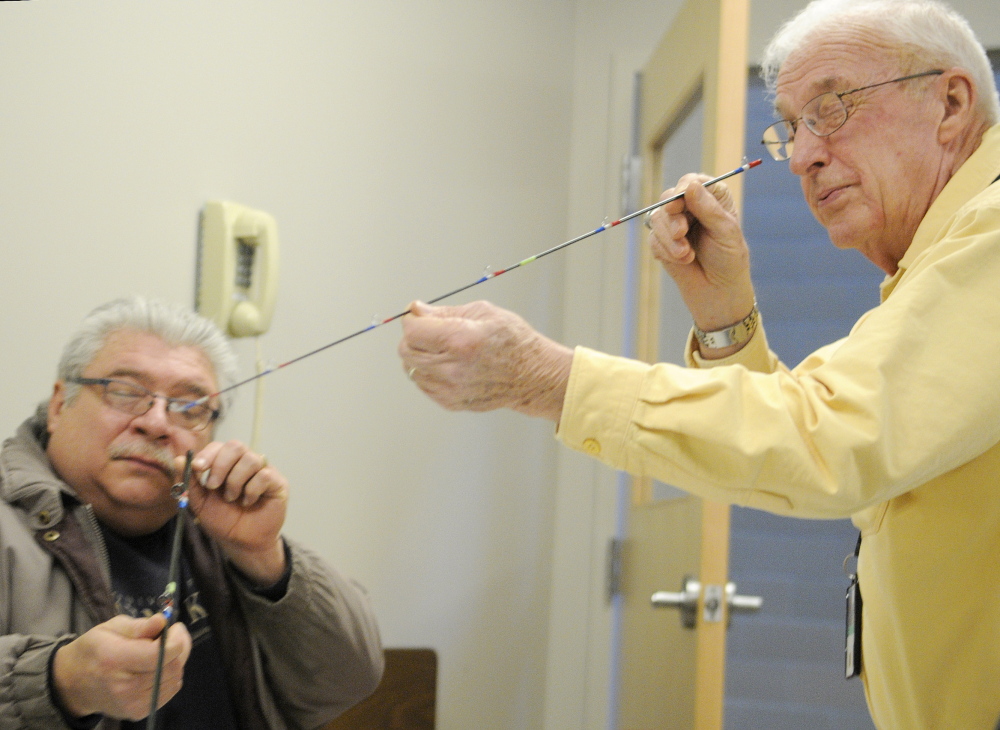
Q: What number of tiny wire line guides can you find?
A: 8